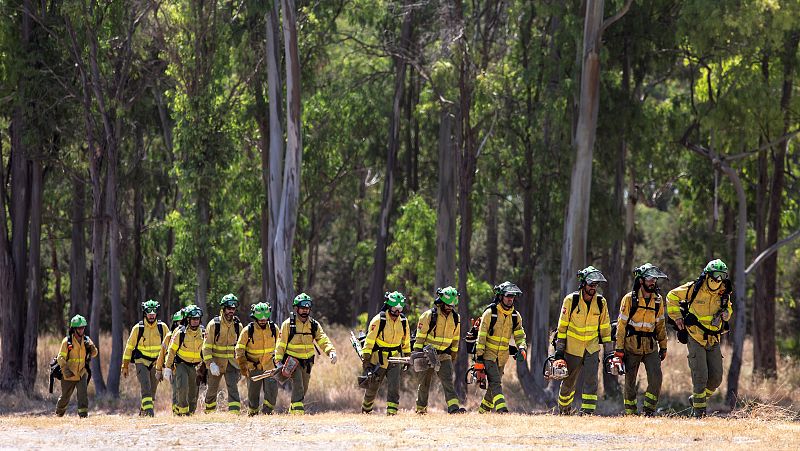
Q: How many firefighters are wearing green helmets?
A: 13